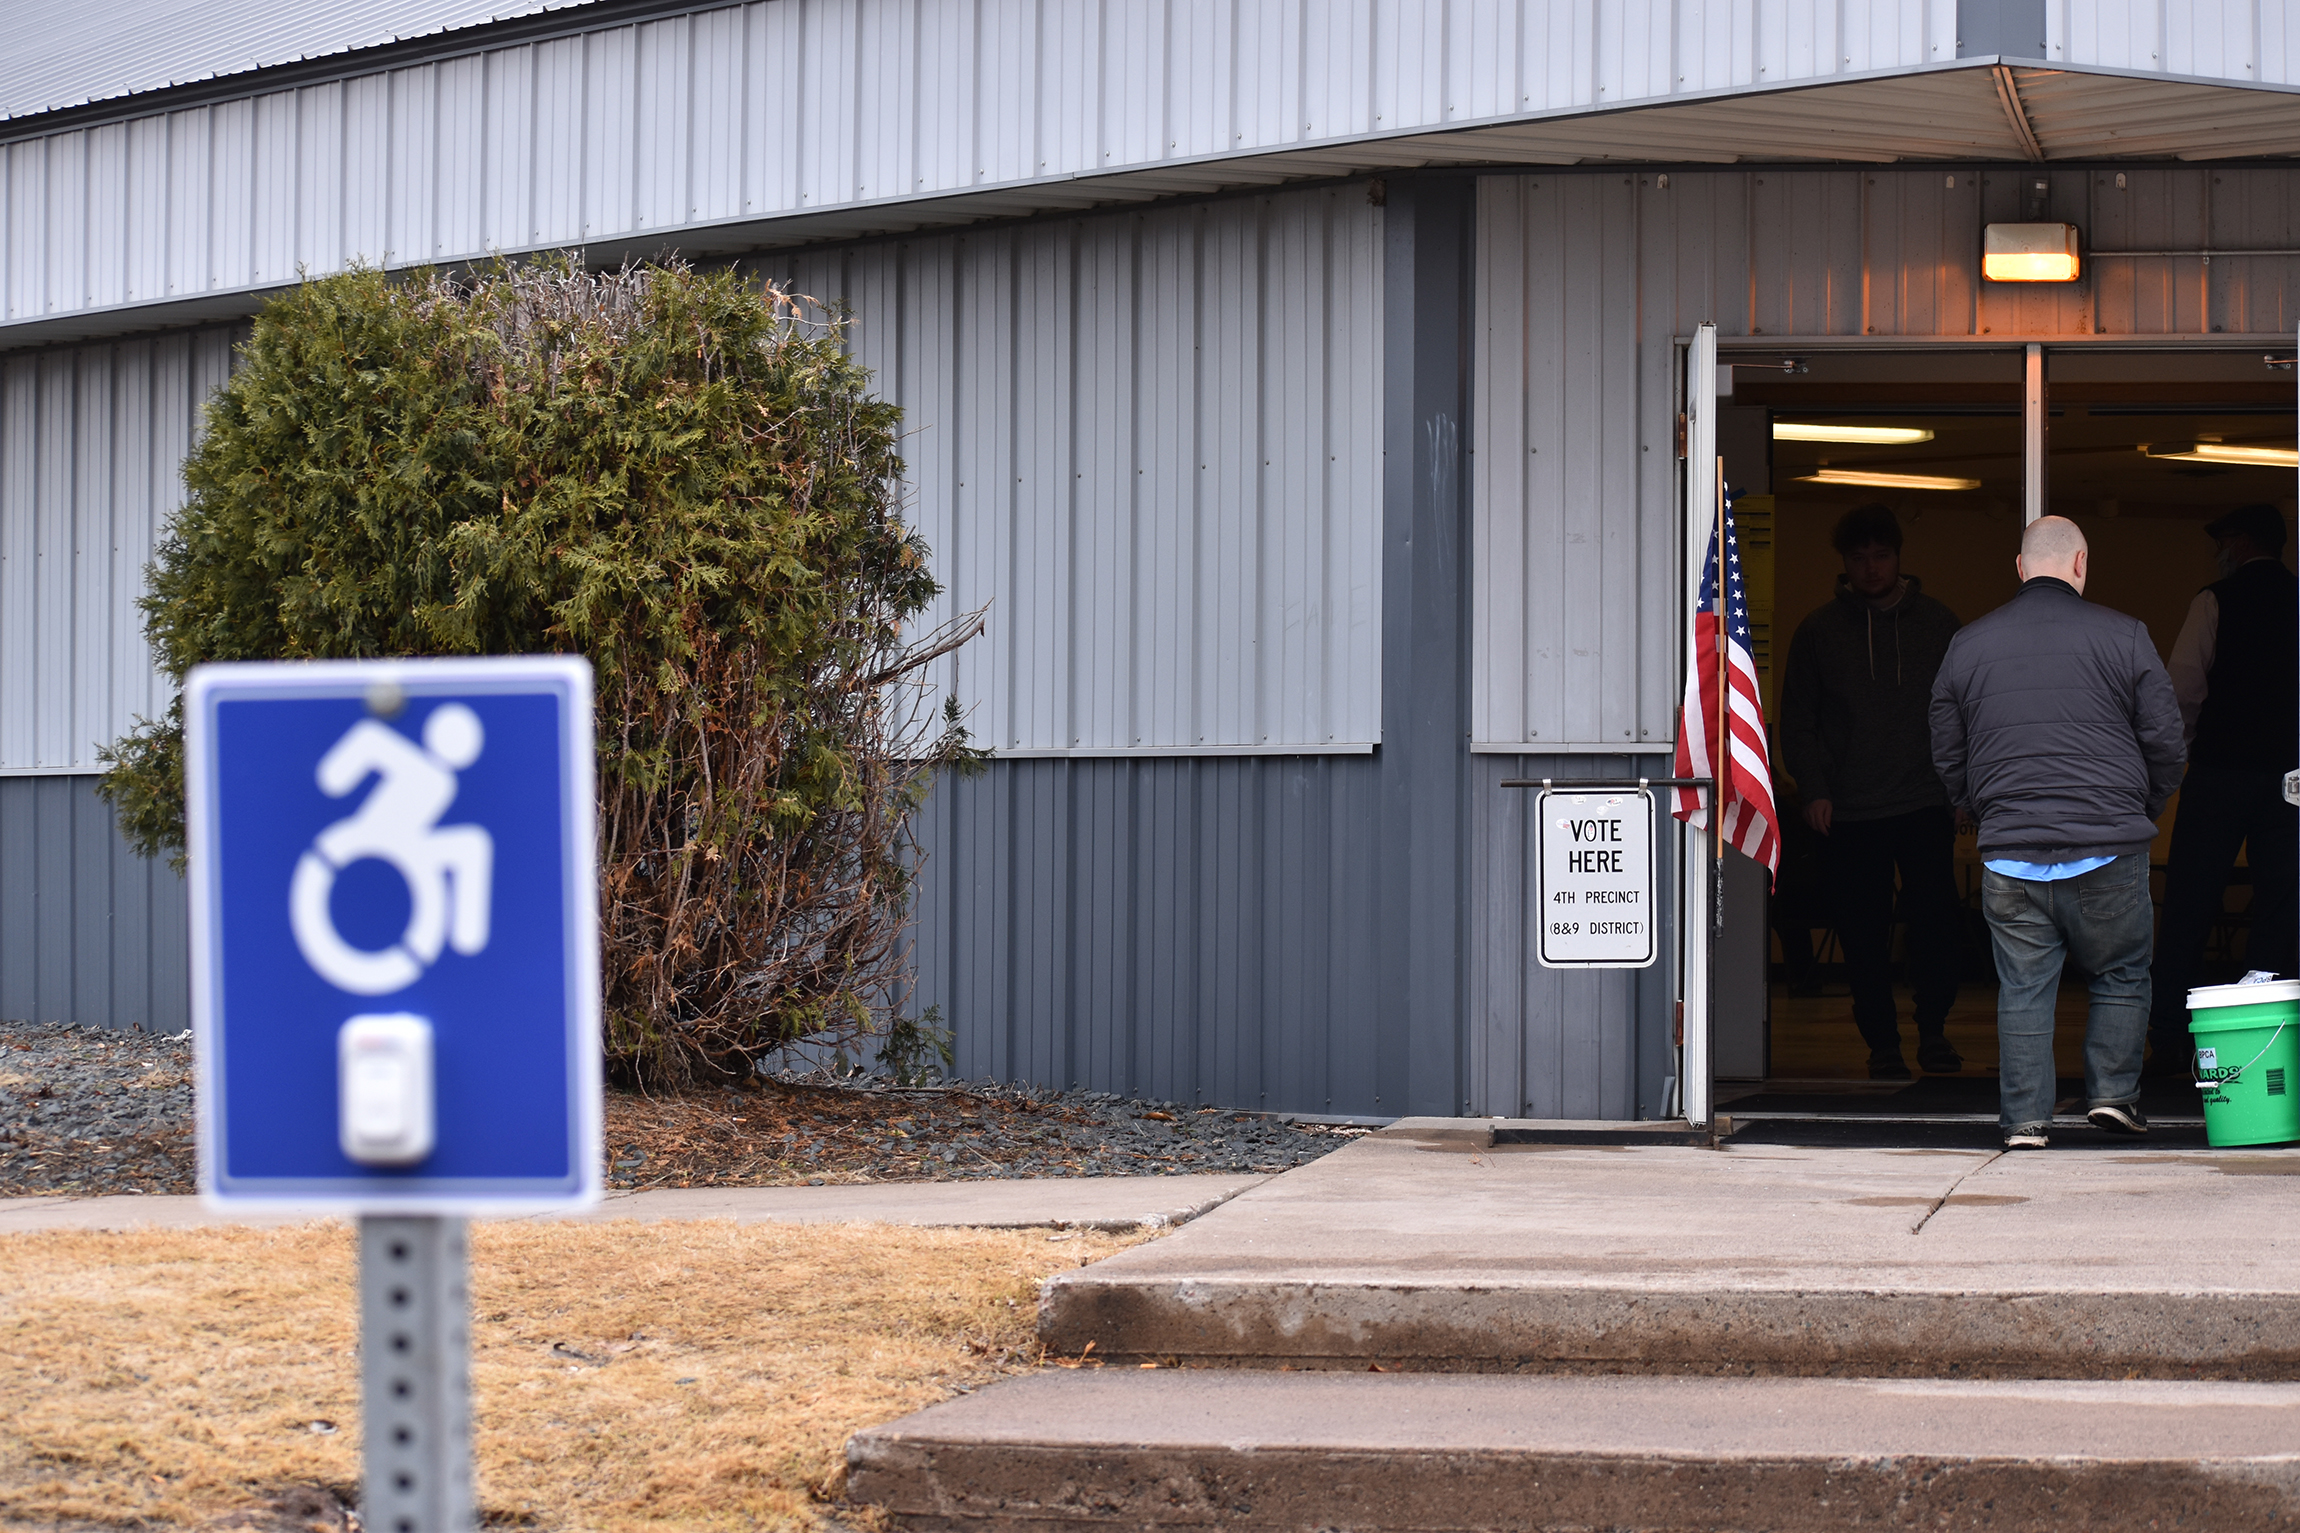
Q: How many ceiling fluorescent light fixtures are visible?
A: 3